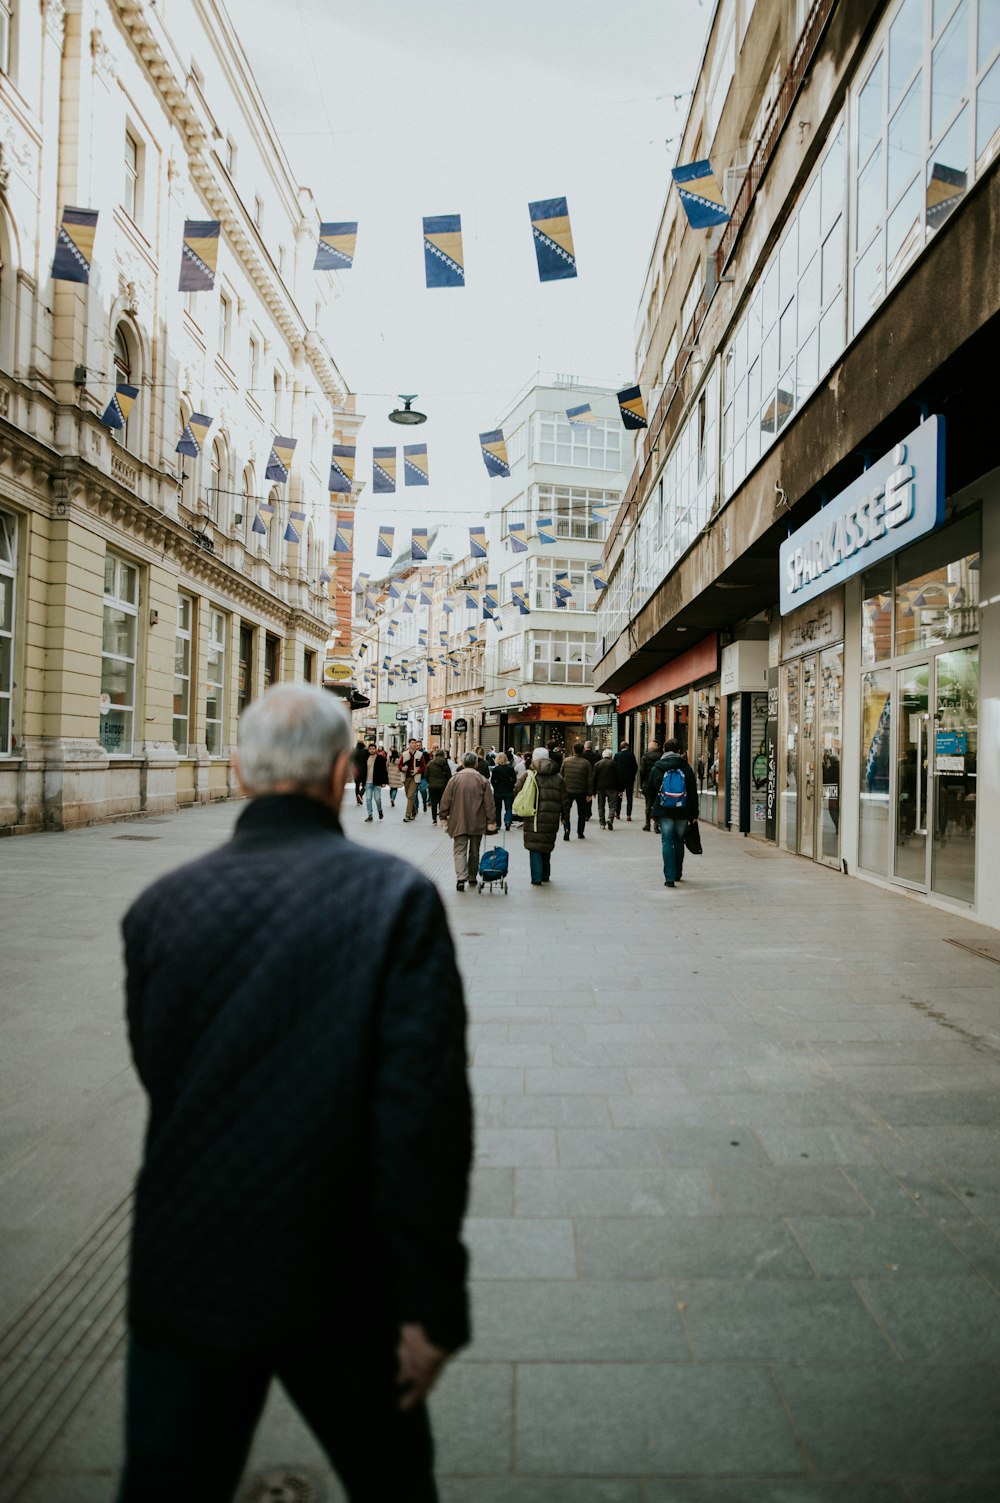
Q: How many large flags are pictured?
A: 6